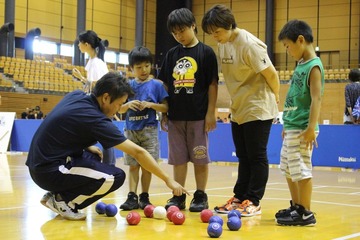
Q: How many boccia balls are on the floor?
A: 13